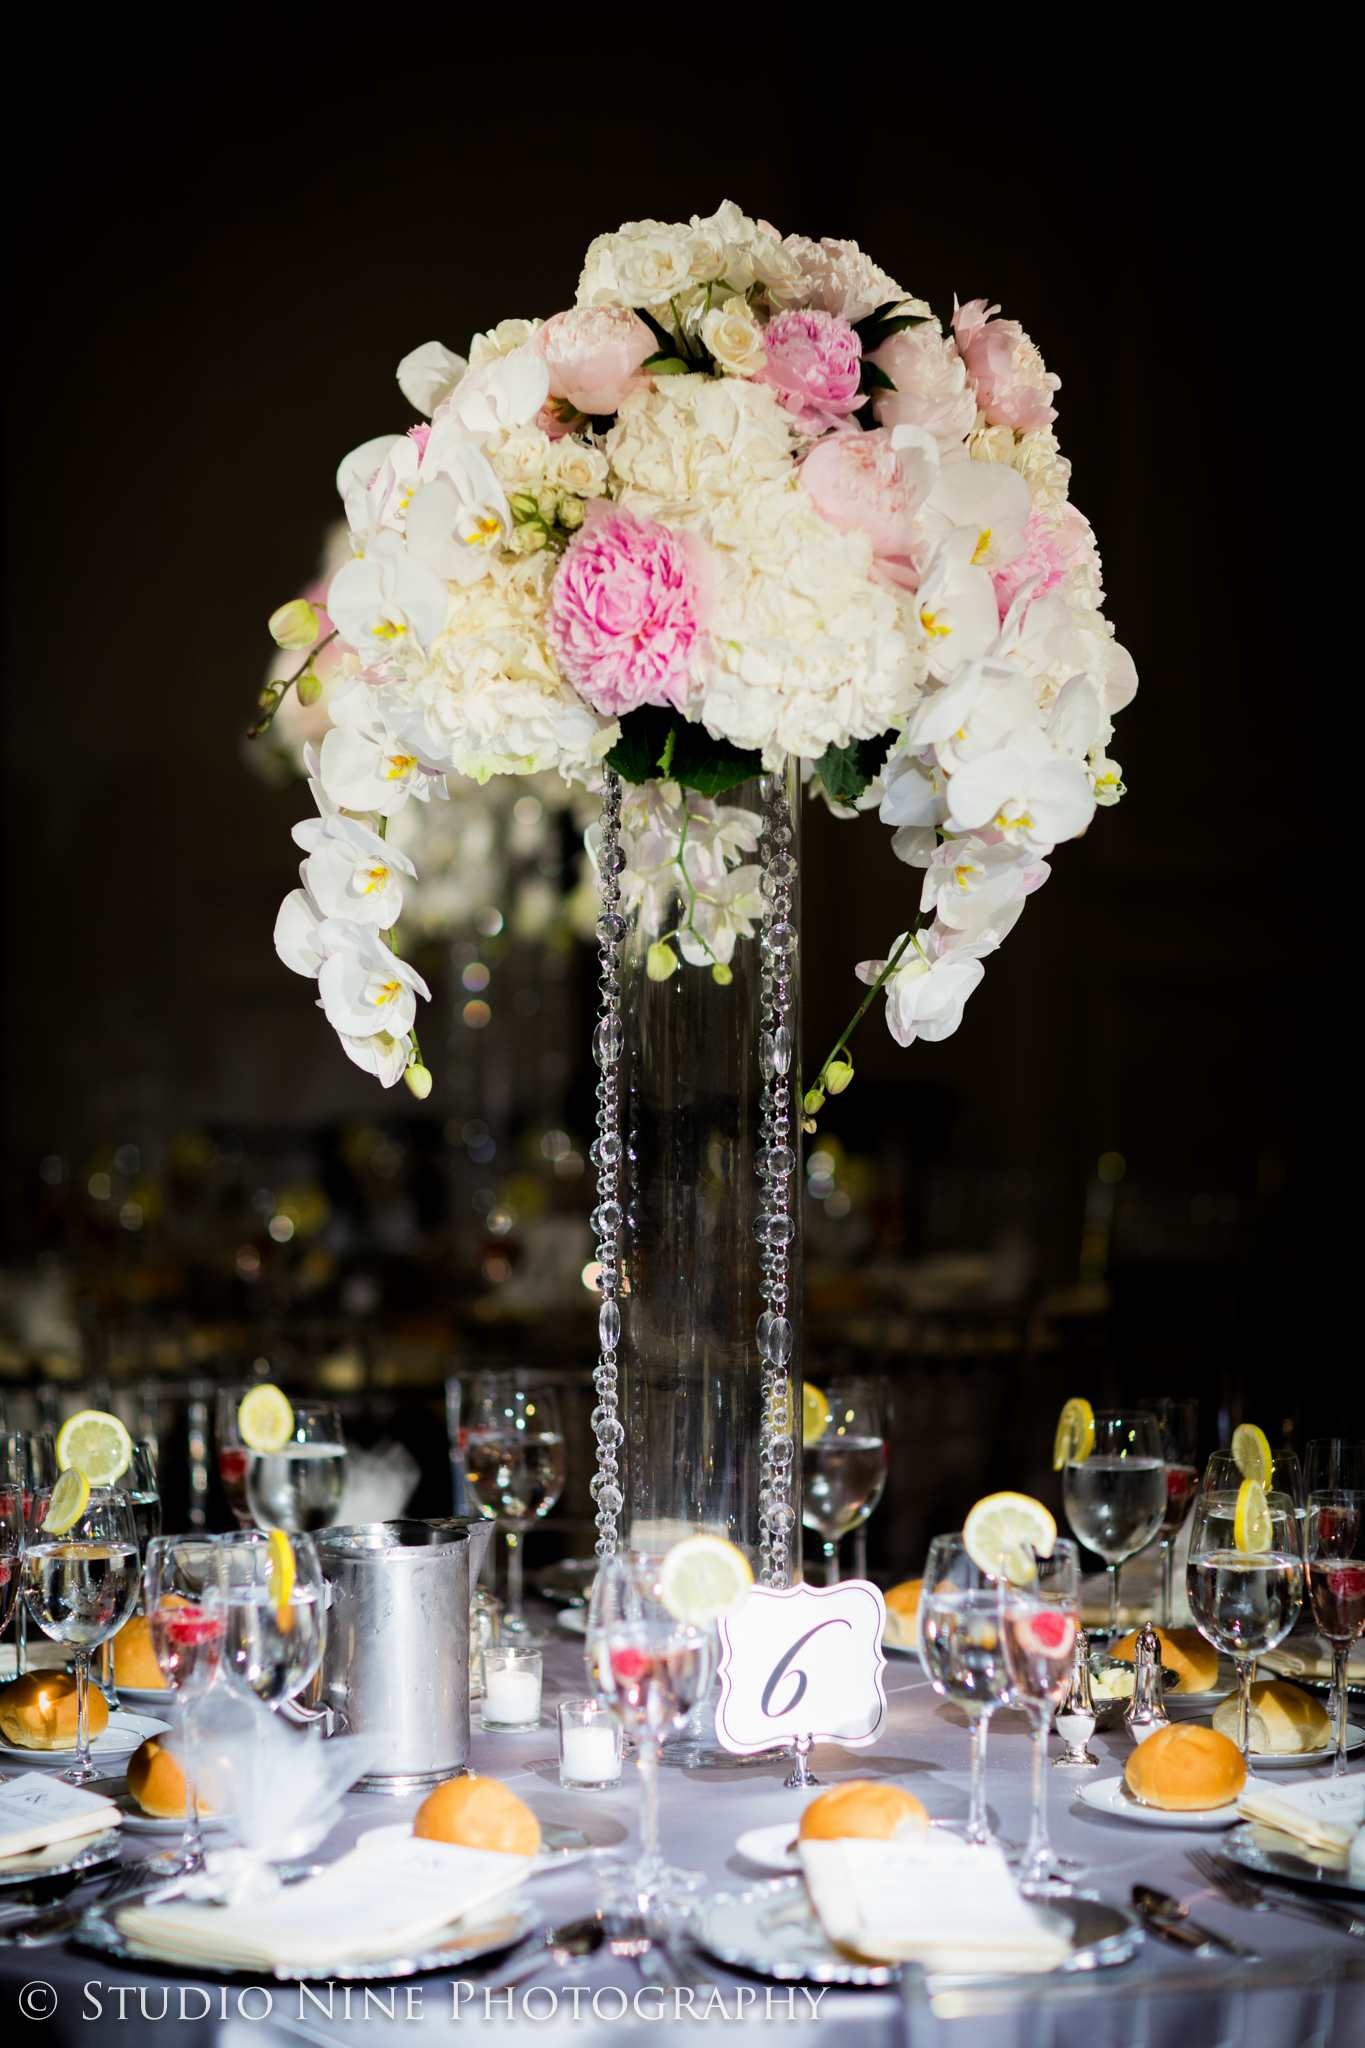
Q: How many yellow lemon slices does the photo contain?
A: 10